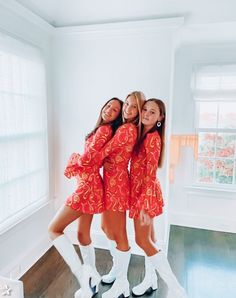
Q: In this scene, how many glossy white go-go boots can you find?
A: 6